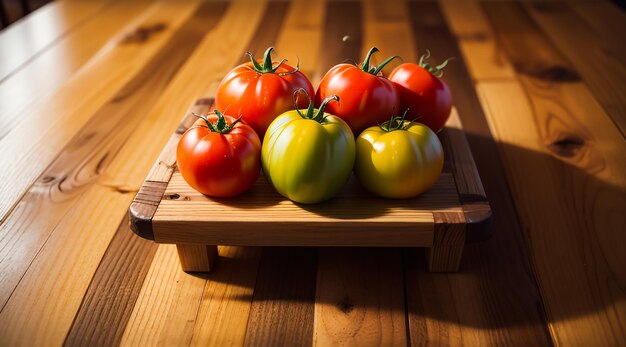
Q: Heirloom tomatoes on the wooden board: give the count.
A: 6